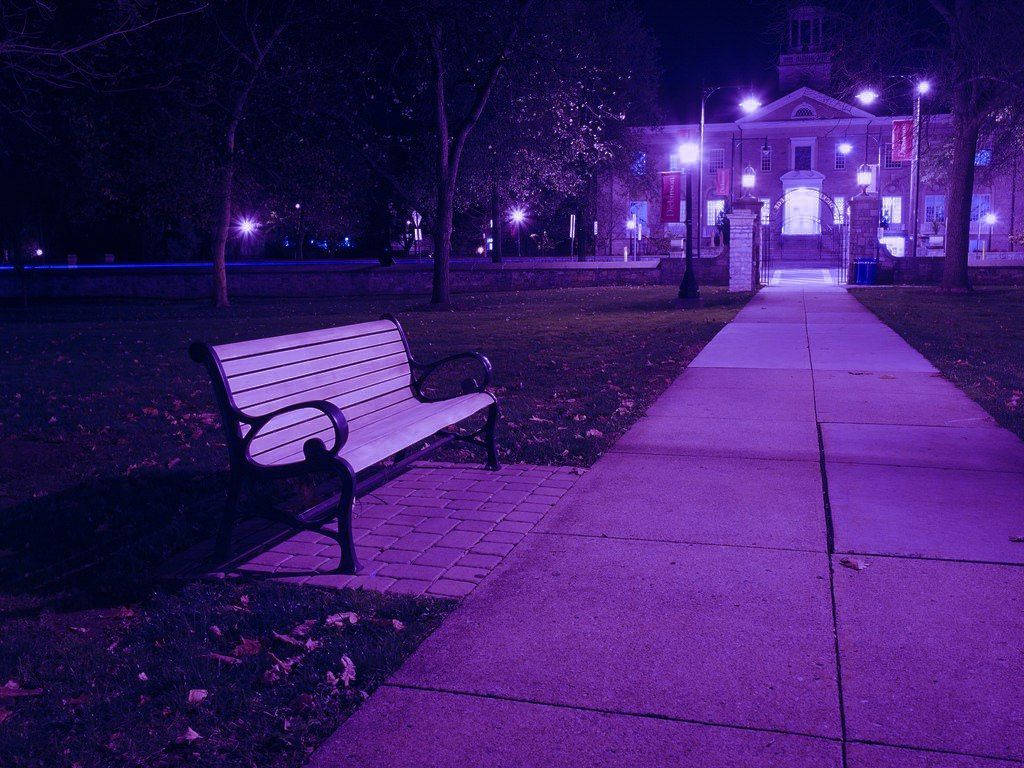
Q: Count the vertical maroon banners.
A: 3